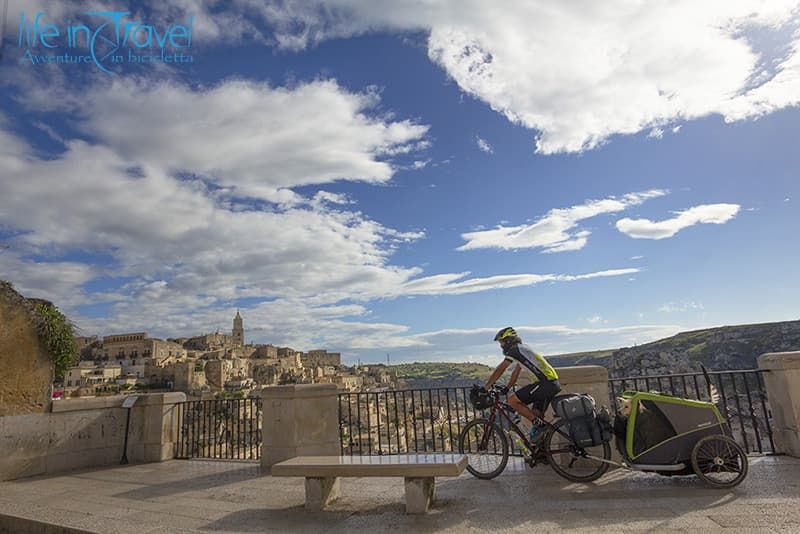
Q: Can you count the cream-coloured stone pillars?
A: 4